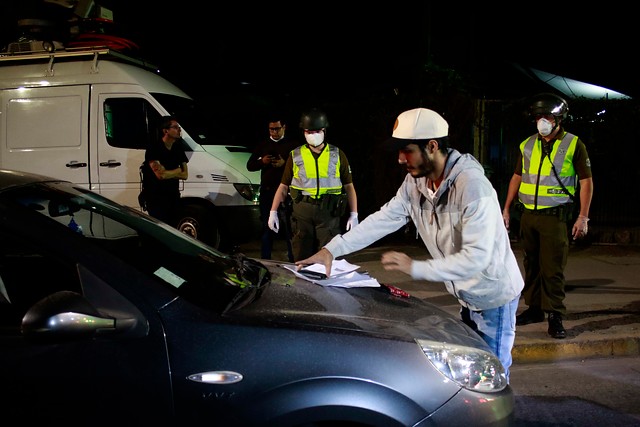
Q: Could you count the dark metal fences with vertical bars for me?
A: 1